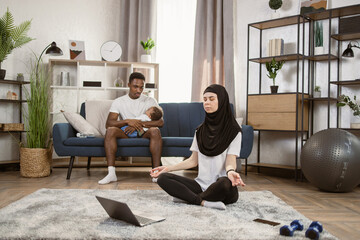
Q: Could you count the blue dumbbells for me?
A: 2